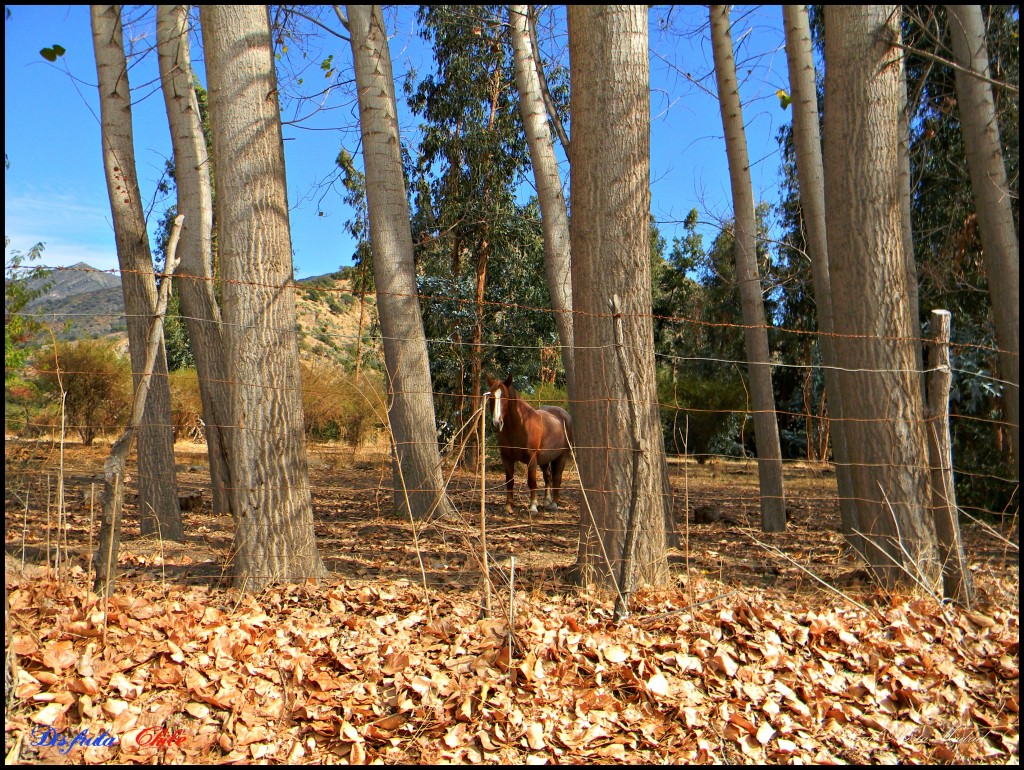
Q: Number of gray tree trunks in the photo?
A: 11